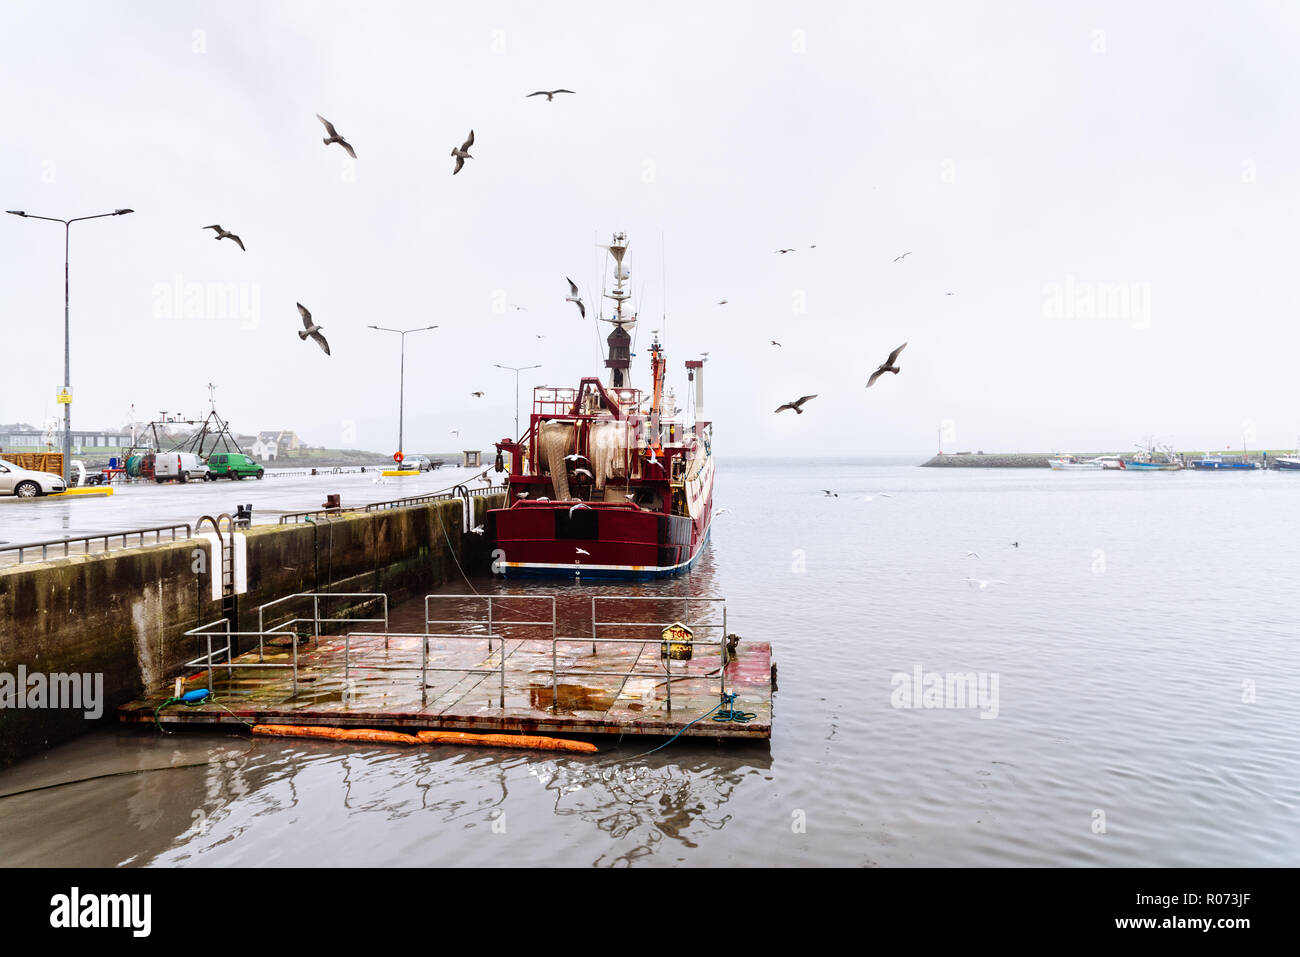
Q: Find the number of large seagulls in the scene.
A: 8